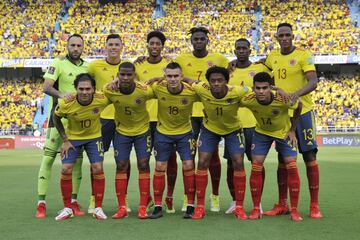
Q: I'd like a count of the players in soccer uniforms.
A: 11